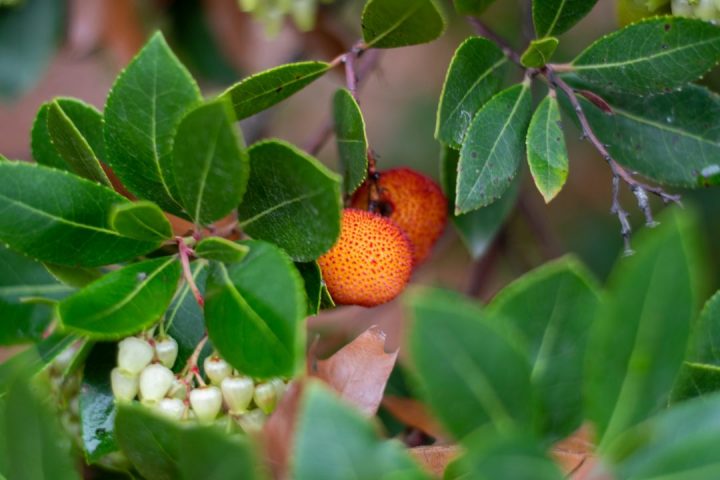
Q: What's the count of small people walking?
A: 0